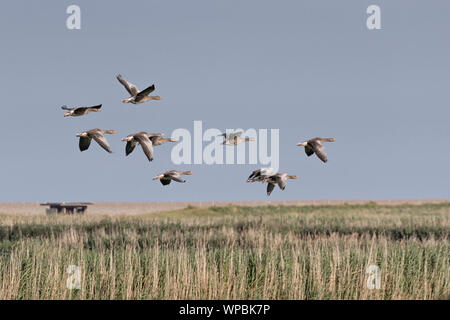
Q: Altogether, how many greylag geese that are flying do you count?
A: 10